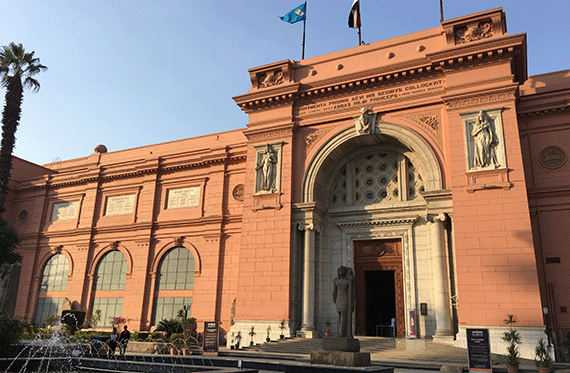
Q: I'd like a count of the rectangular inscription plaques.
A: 3